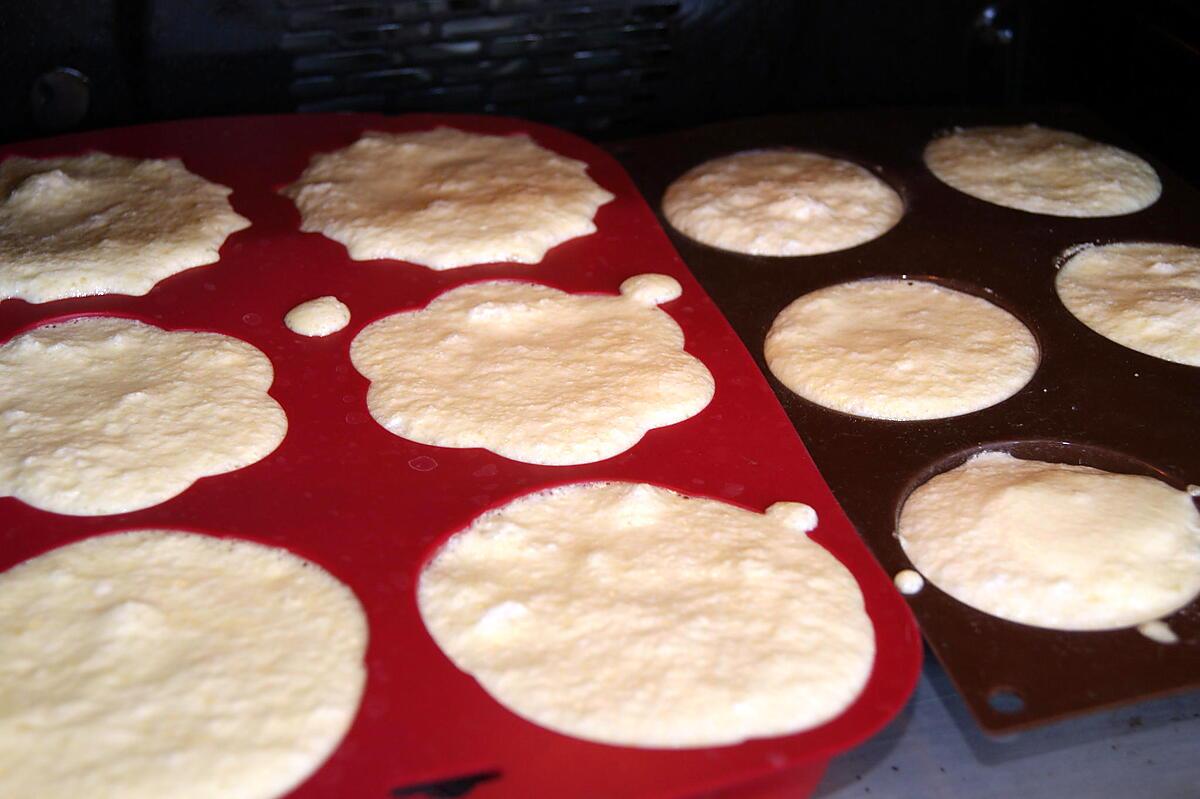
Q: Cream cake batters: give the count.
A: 11